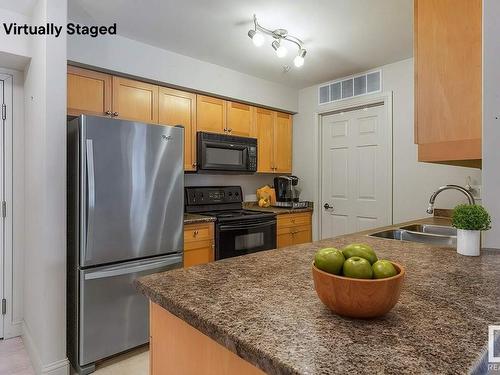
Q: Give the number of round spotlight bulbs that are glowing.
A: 3